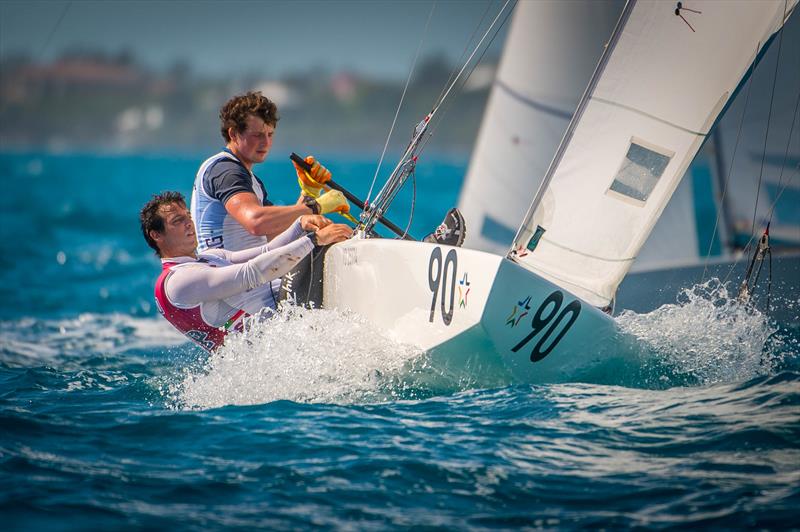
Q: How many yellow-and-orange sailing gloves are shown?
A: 2